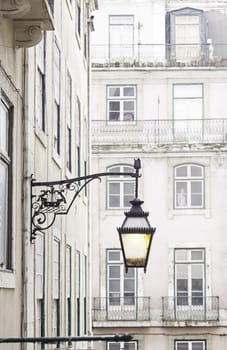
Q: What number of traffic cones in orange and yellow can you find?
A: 0